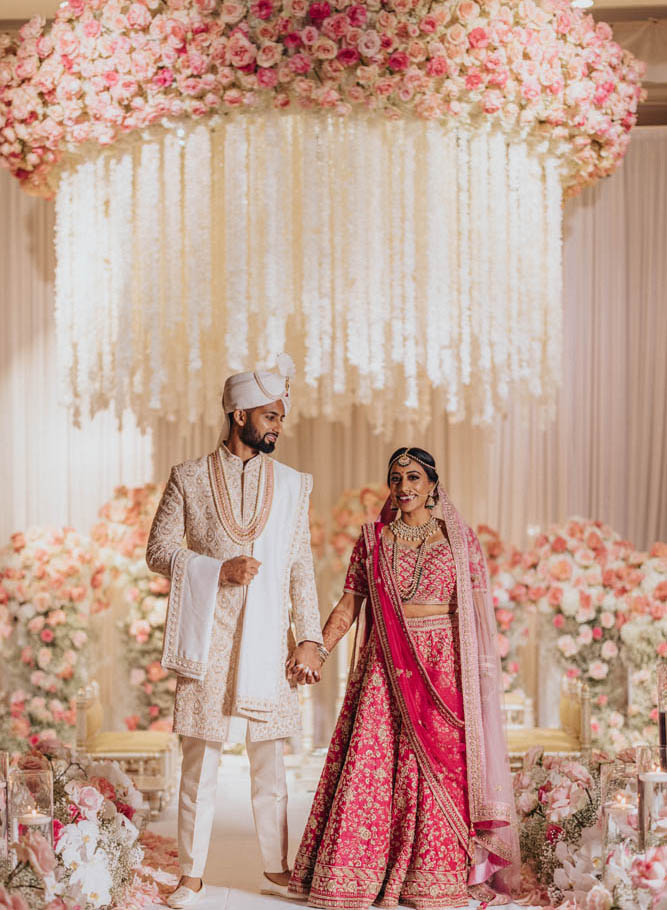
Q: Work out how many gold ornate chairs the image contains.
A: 2